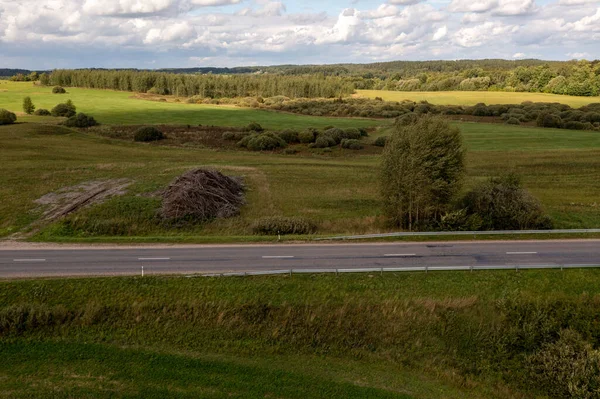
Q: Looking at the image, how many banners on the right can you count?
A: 0